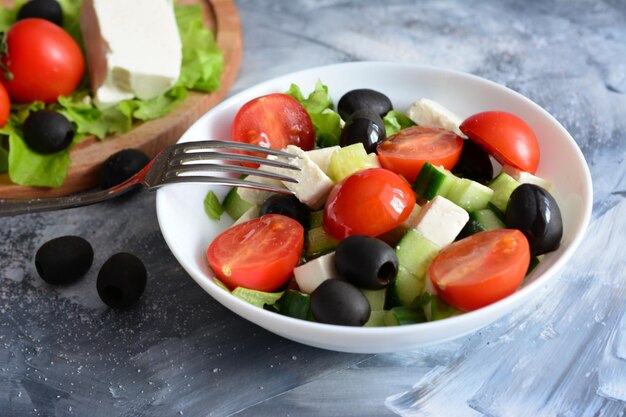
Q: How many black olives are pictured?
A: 12